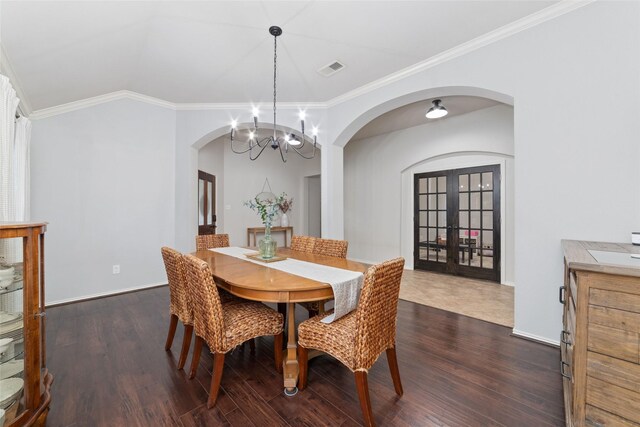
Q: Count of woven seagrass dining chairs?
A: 6